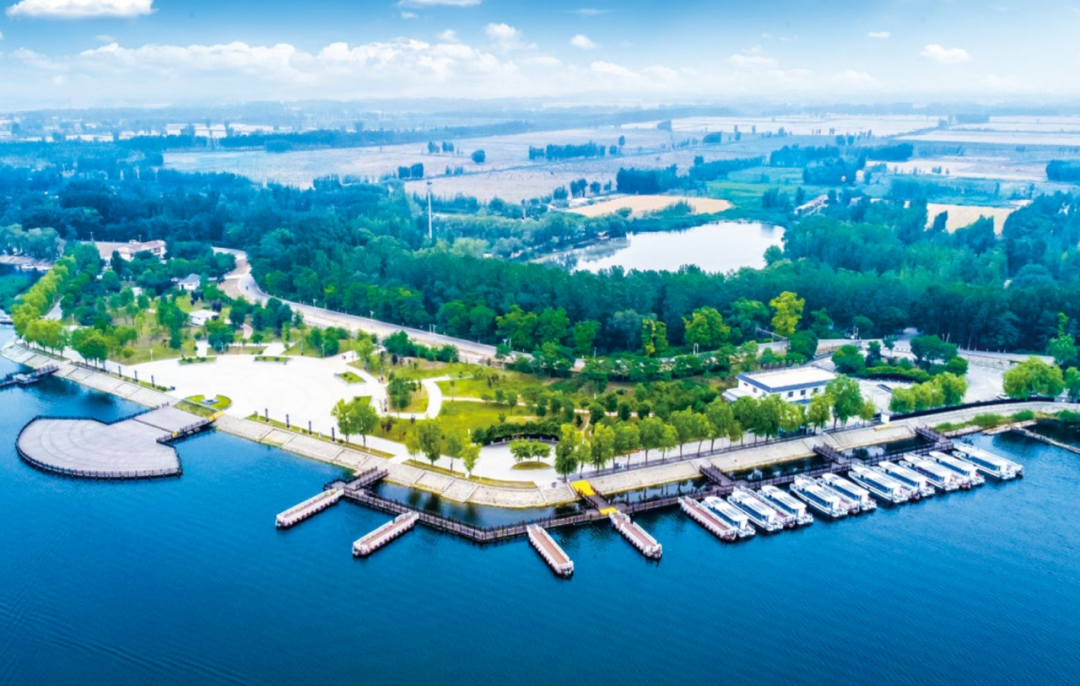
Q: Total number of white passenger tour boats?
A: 10